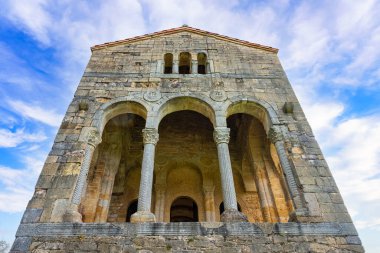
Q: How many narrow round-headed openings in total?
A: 3